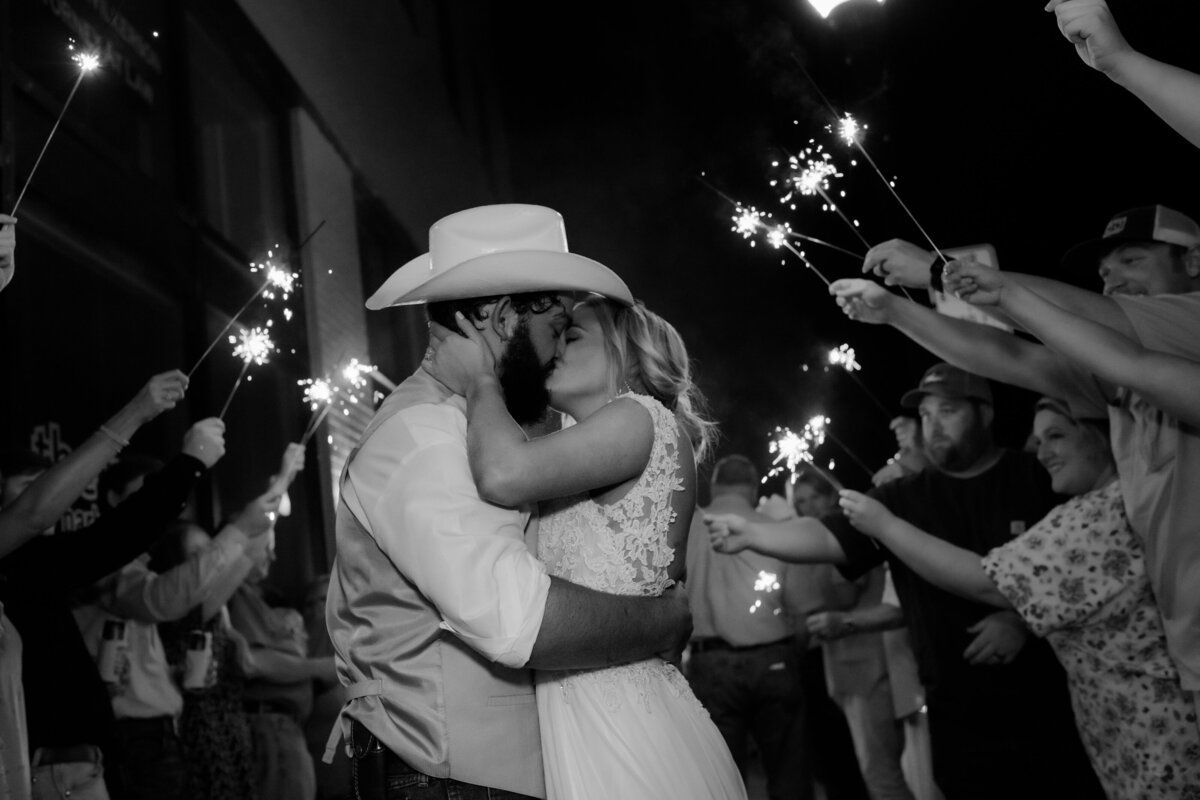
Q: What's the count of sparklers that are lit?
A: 13